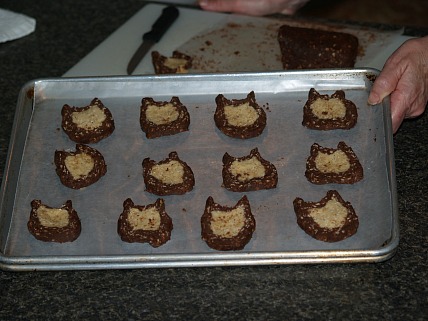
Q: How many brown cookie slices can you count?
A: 12